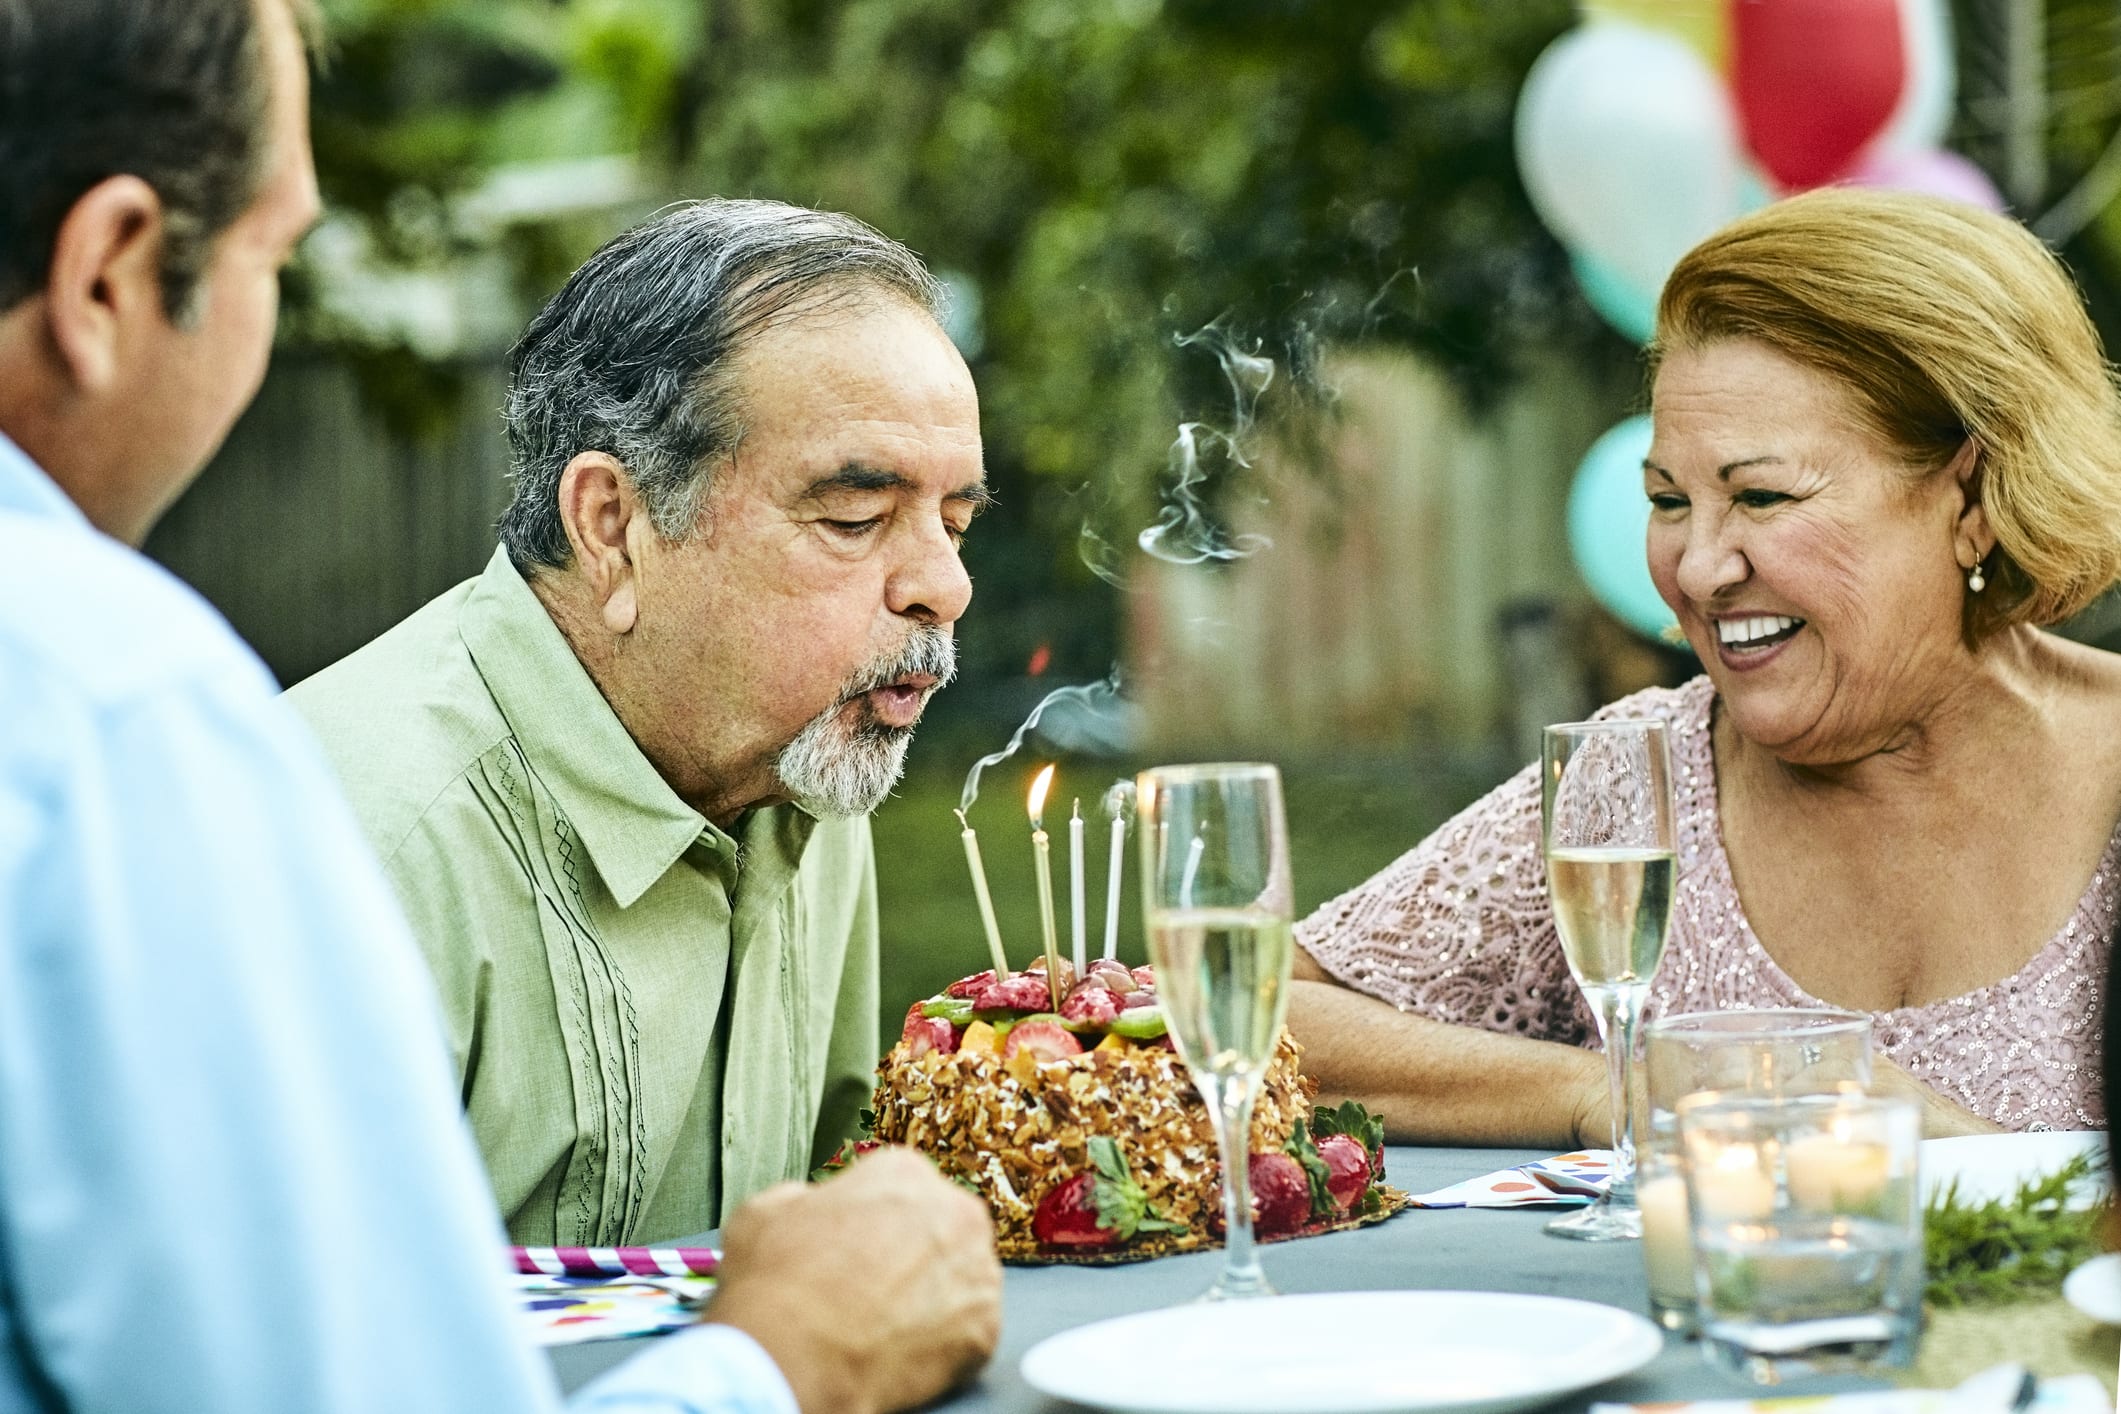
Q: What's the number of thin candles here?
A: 5